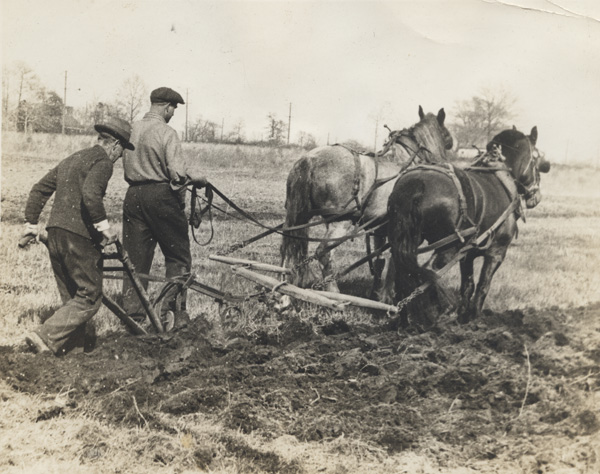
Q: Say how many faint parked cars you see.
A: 0